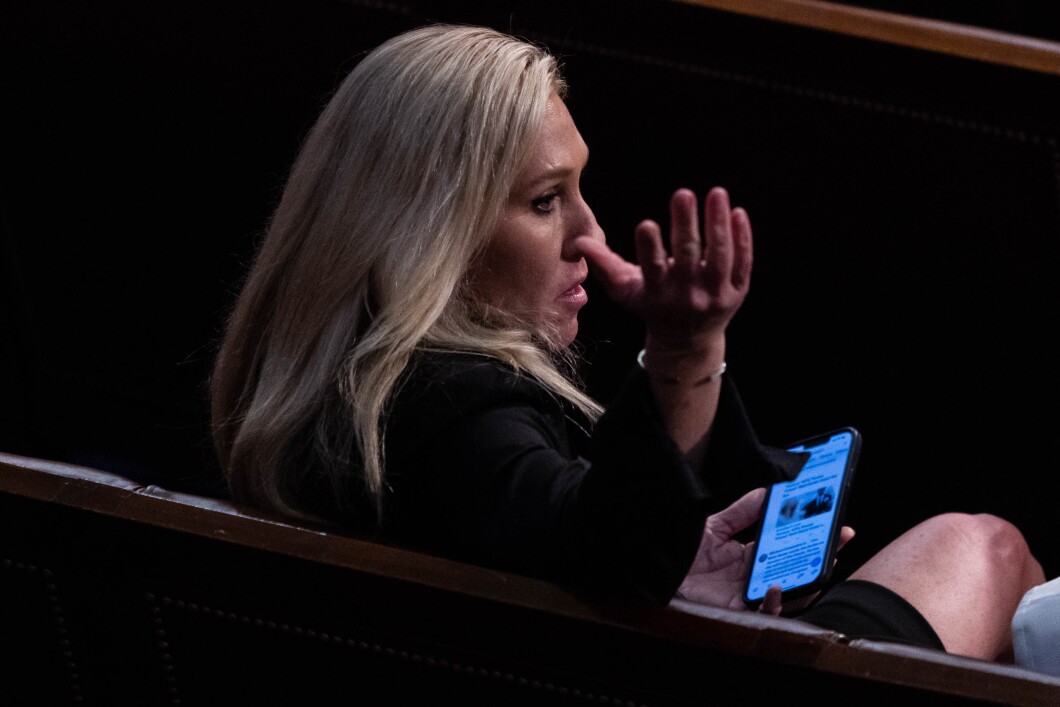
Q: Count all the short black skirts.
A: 1